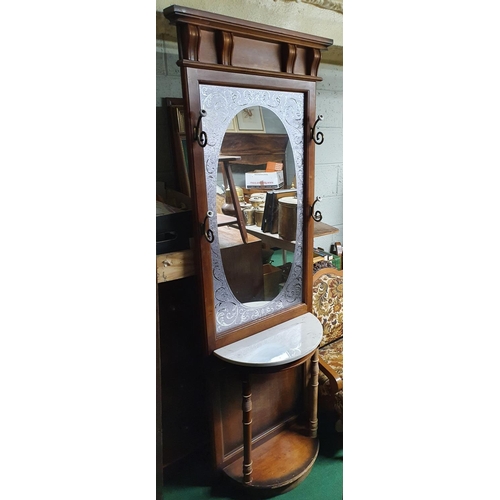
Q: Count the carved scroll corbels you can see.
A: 4